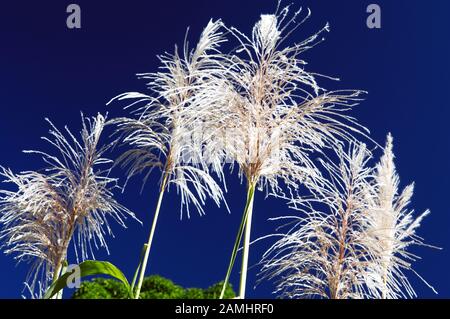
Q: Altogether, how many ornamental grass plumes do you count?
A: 5